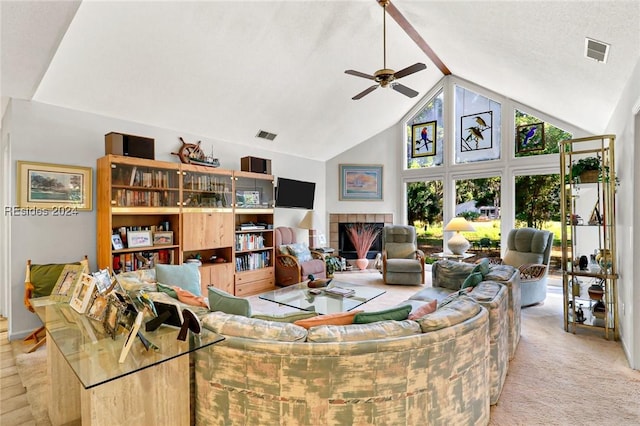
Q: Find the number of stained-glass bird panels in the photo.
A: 3